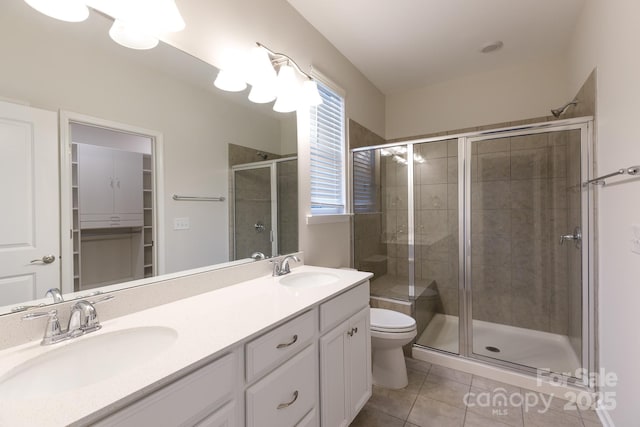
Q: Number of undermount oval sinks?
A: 2